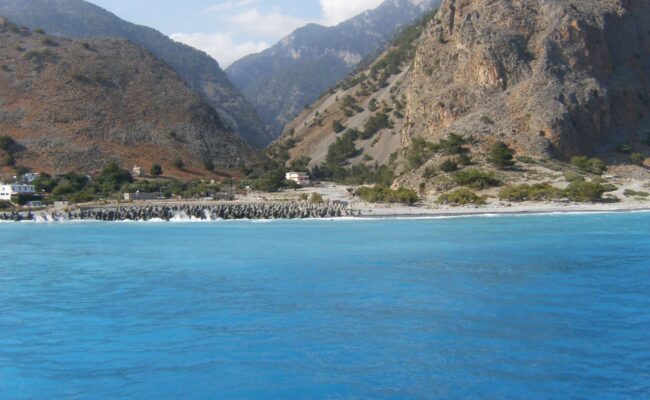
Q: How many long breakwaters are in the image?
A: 1